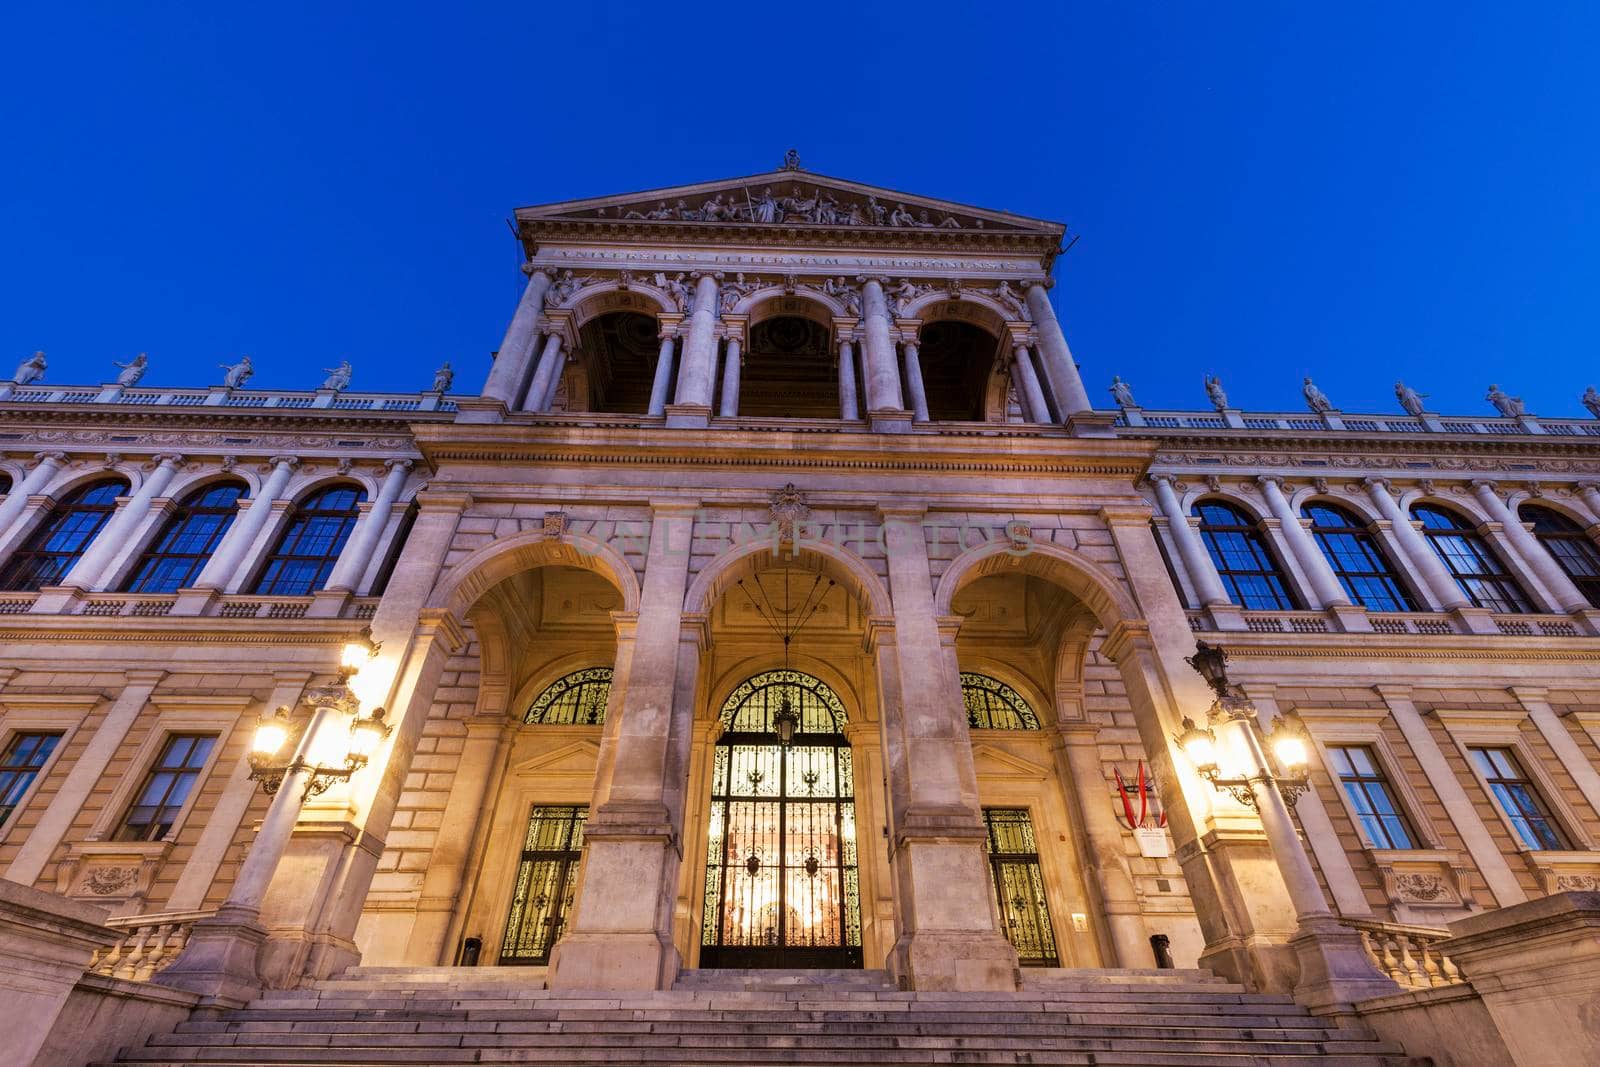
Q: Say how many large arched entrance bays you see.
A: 3